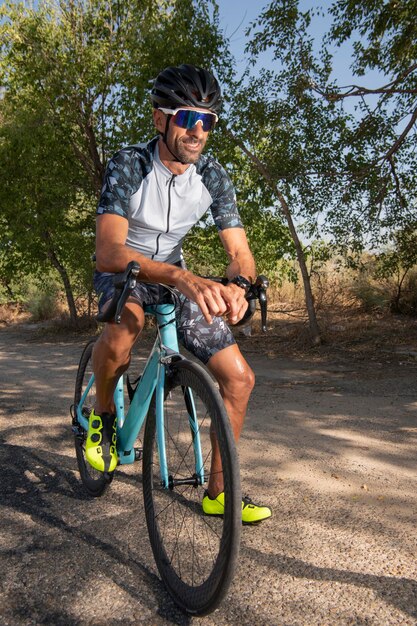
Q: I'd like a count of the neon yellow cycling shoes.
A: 2